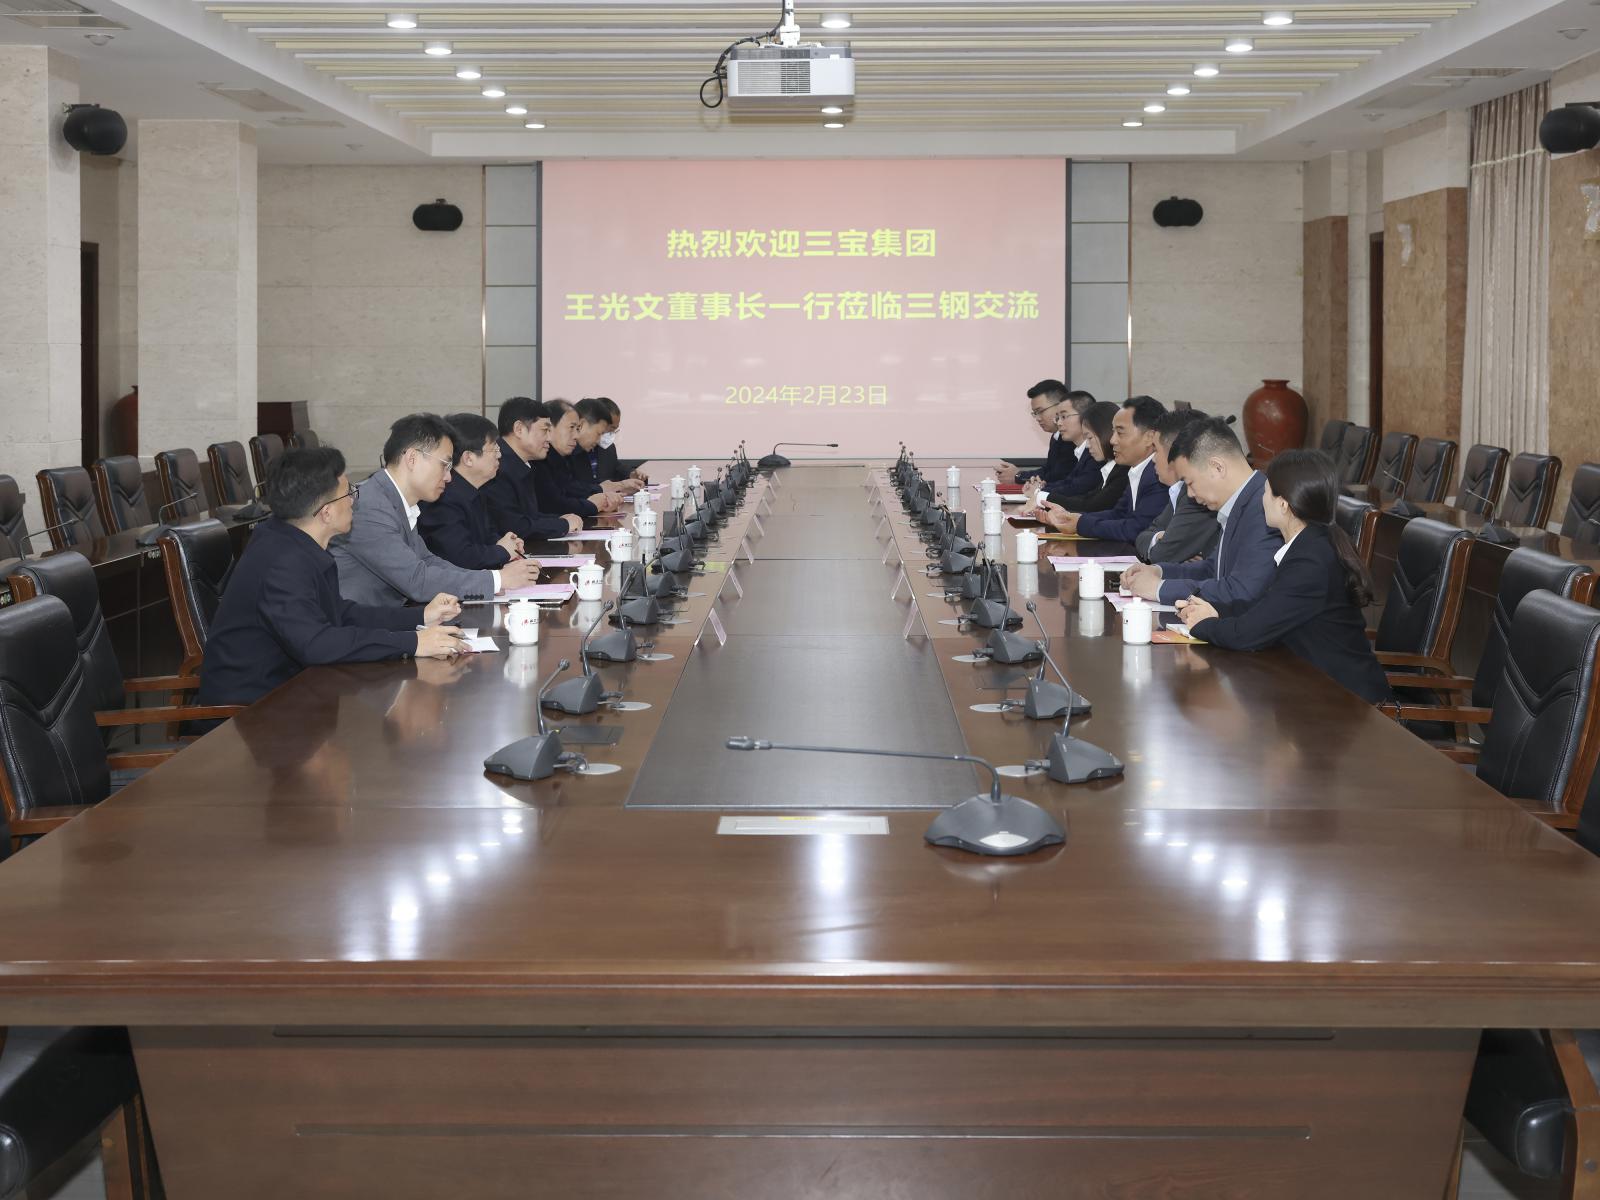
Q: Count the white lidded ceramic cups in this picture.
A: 14